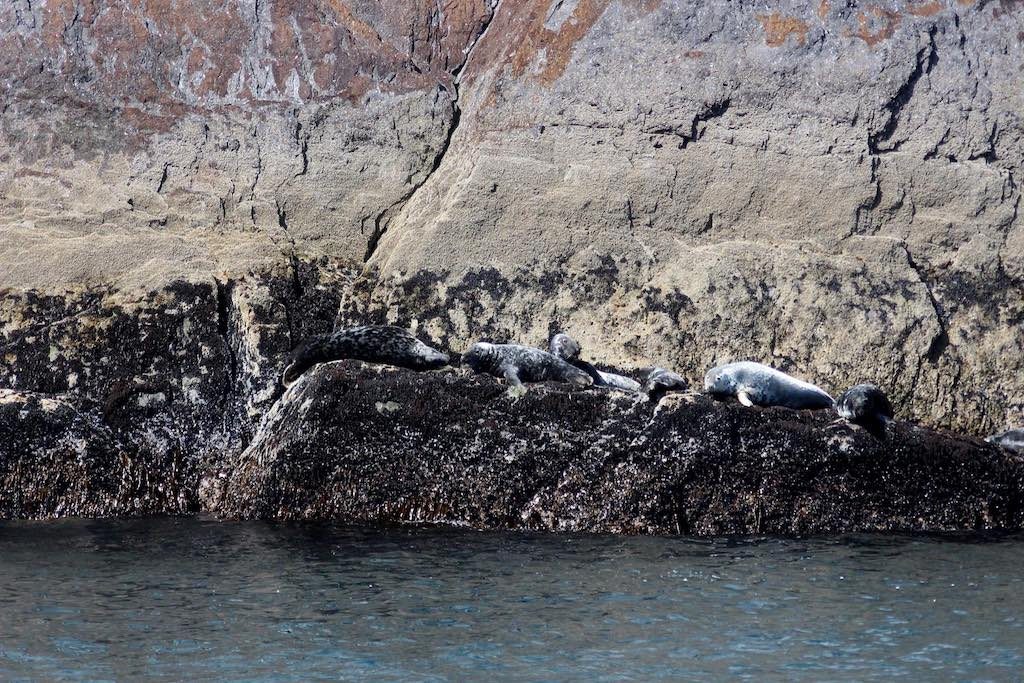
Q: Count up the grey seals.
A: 7